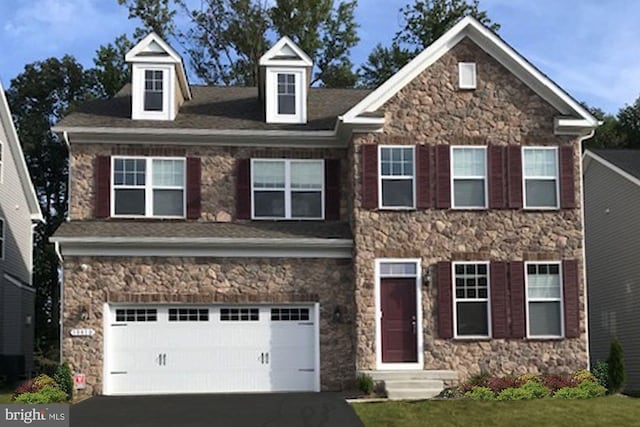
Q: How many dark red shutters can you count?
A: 14